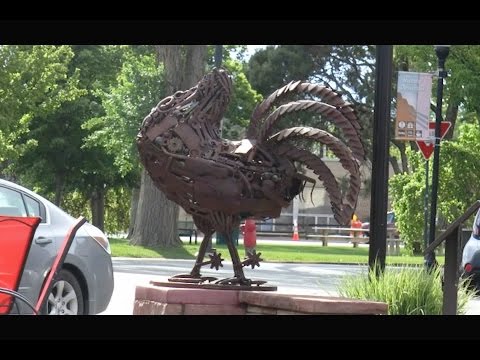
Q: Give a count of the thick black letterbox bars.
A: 2